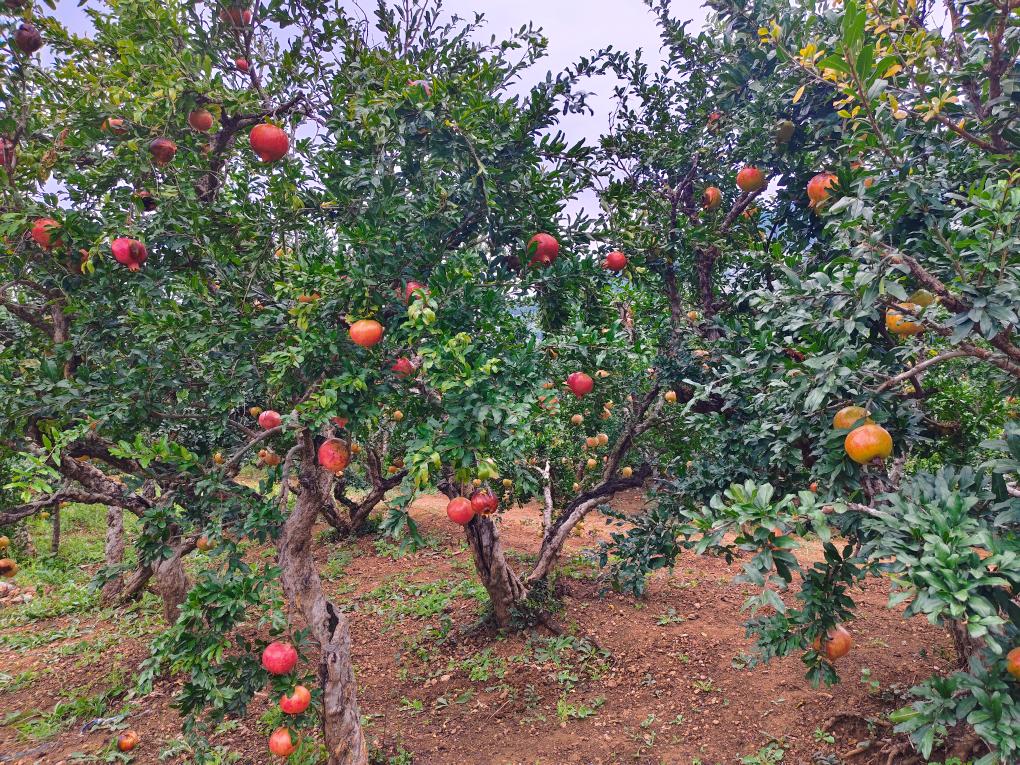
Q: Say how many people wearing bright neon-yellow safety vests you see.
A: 0